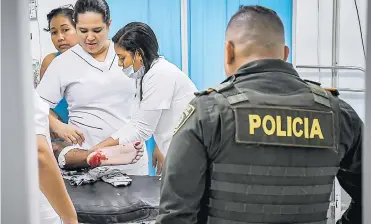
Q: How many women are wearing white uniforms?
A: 2